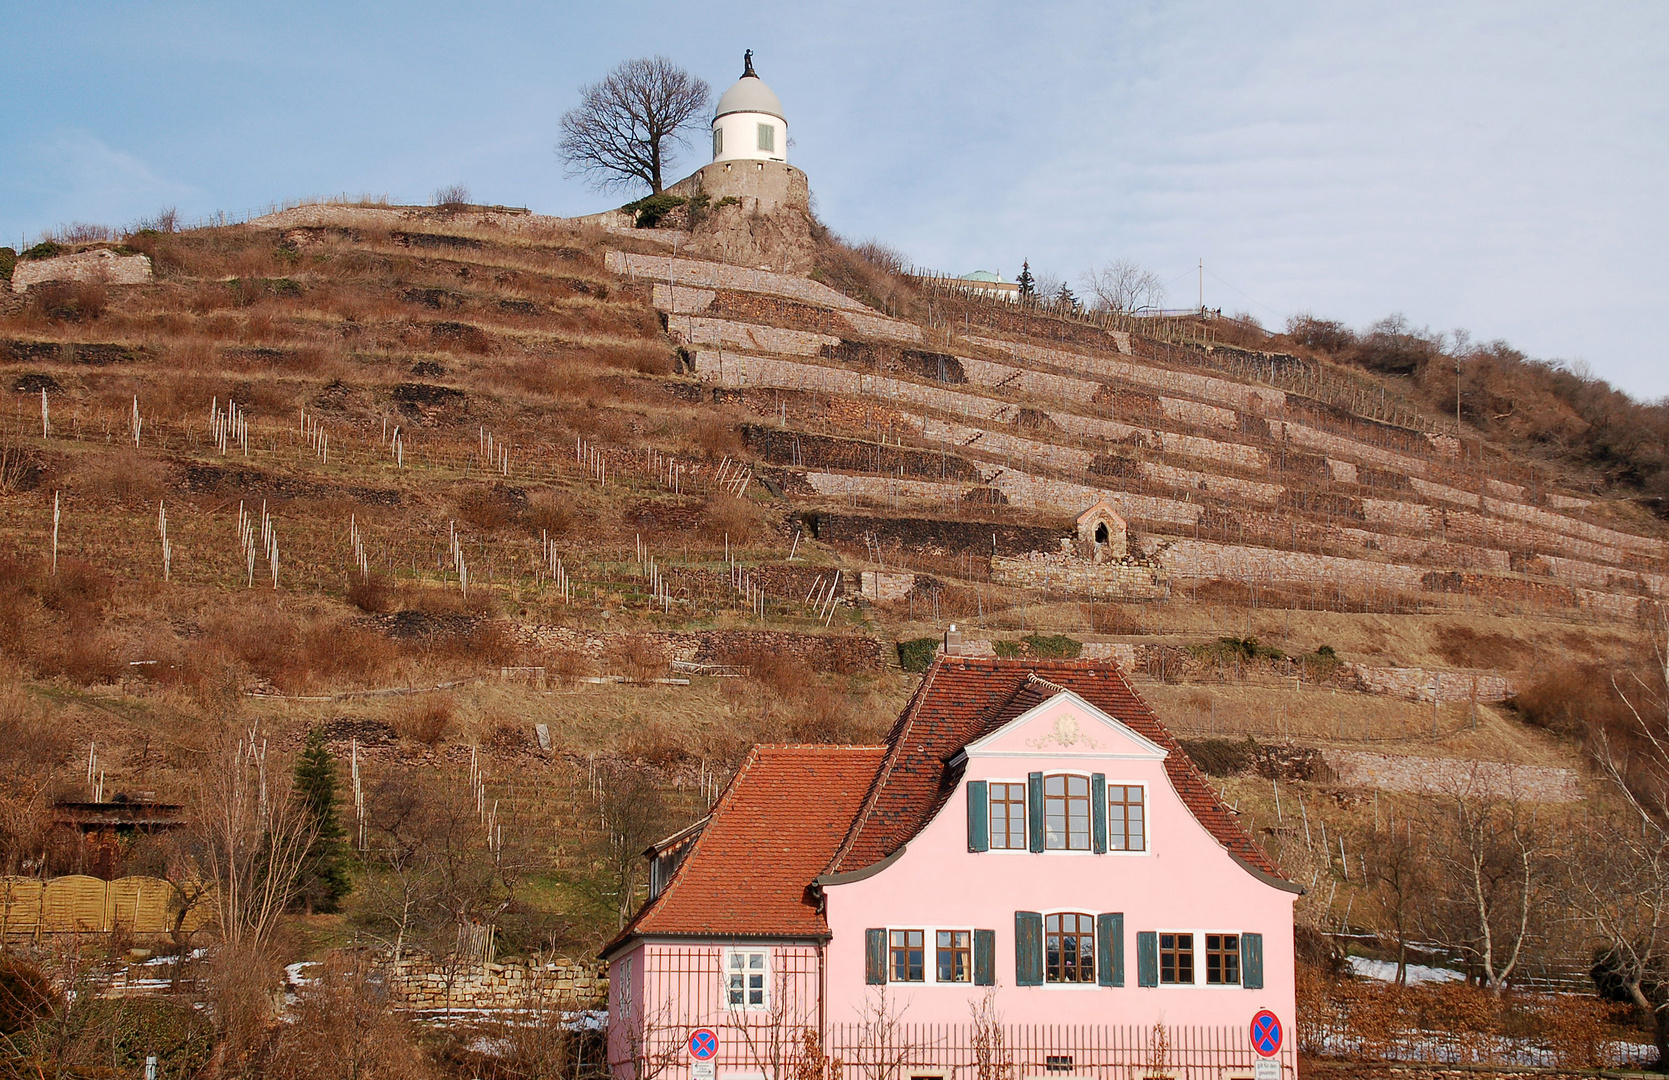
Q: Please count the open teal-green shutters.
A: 9